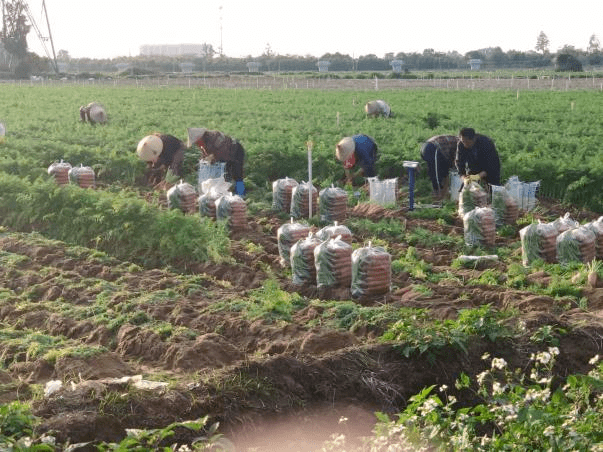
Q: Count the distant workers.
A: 2